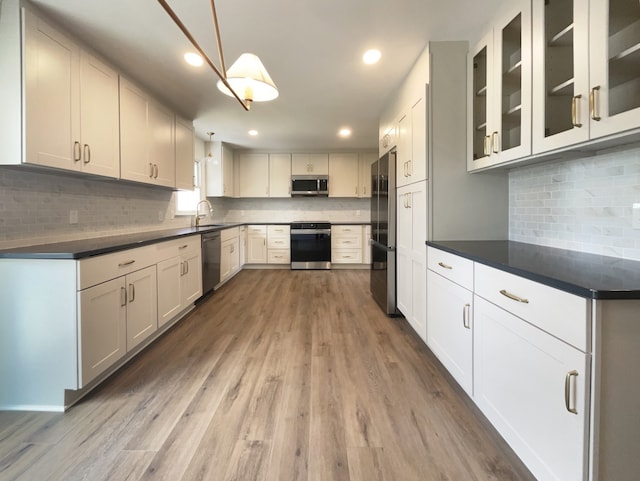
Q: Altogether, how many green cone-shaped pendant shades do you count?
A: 0